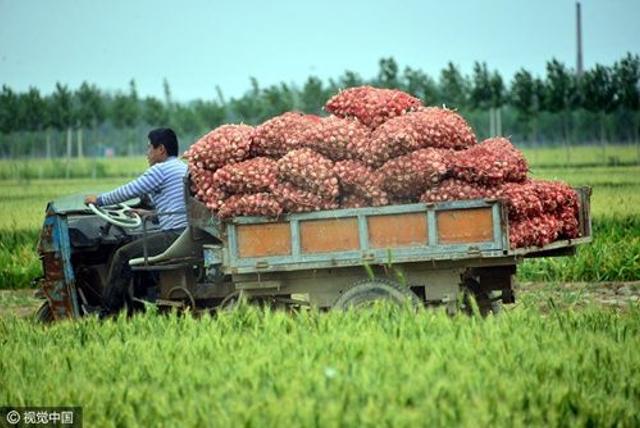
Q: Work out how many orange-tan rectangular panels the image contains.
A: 4